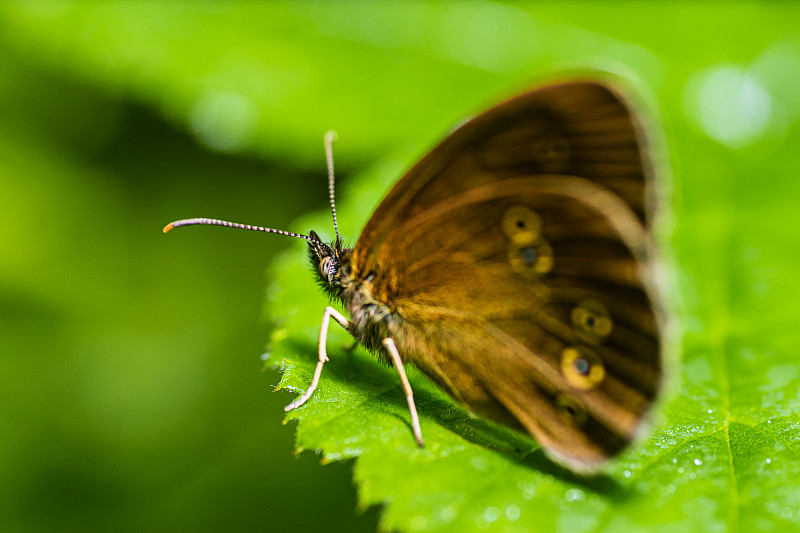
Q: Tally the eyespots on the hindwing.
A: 5